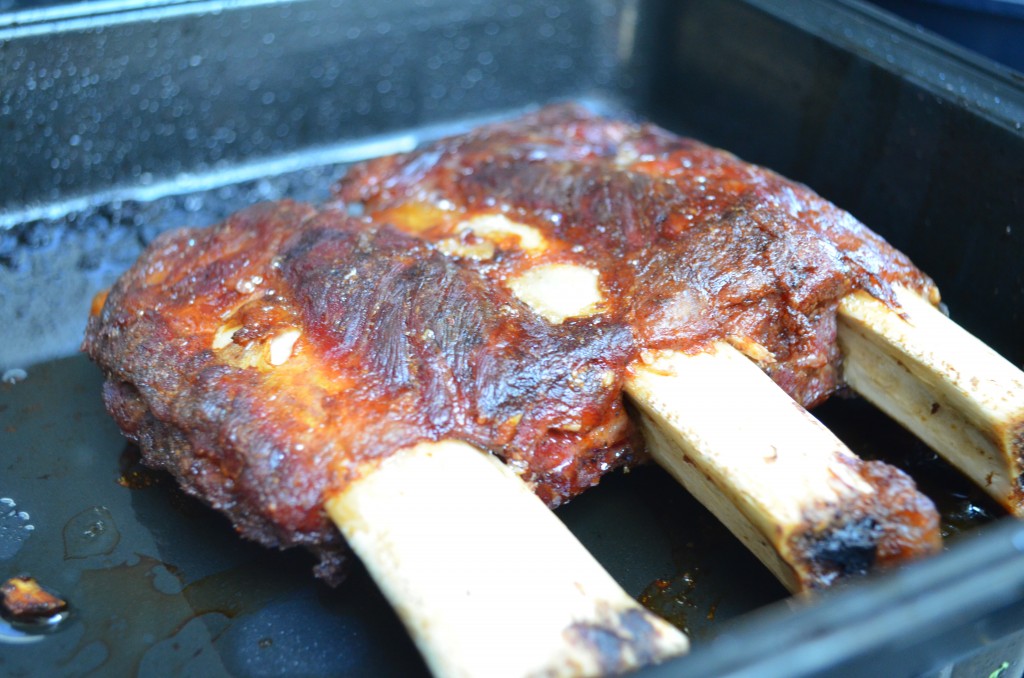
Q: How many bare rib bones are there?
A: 3